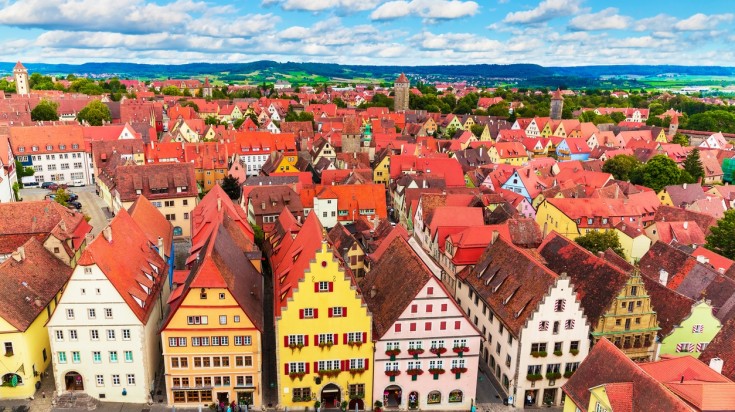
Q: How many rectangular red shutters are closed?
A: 9